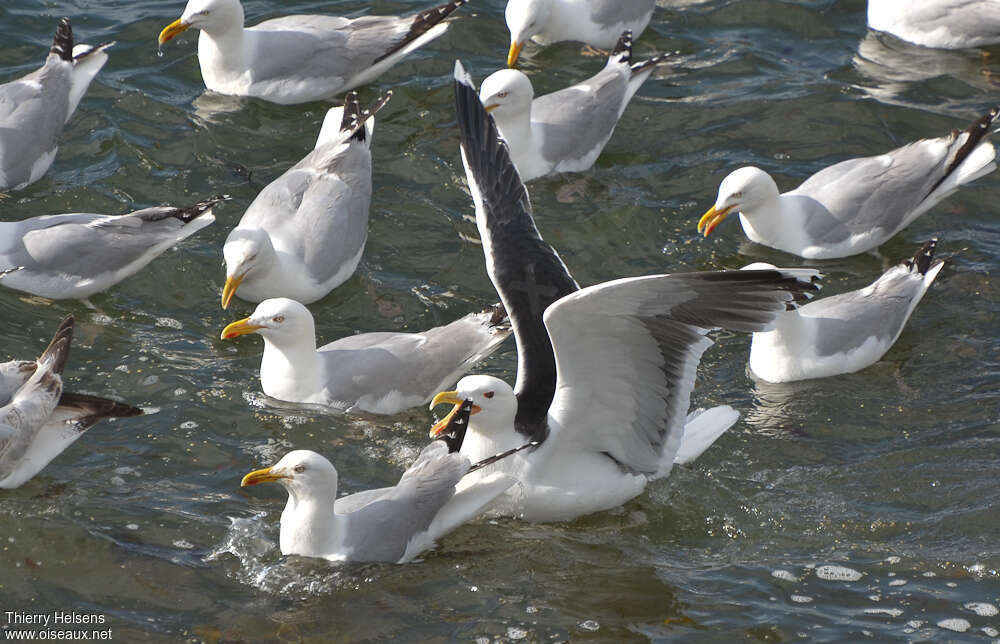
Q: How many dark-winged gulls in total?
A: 1